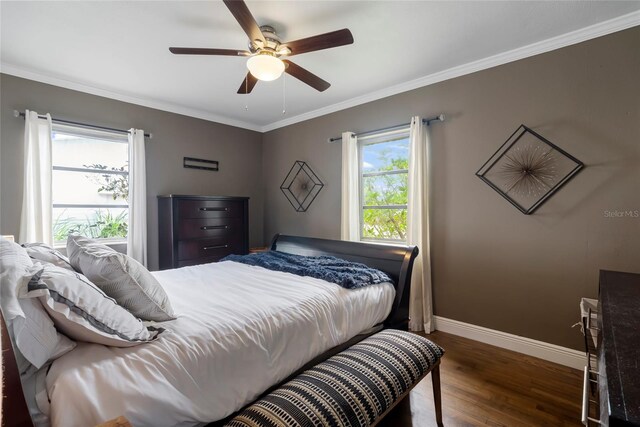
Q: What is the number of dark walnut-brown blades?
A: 5